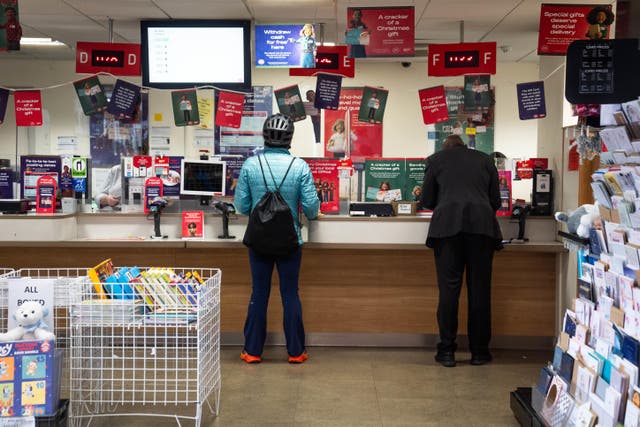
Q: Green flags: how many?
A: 5